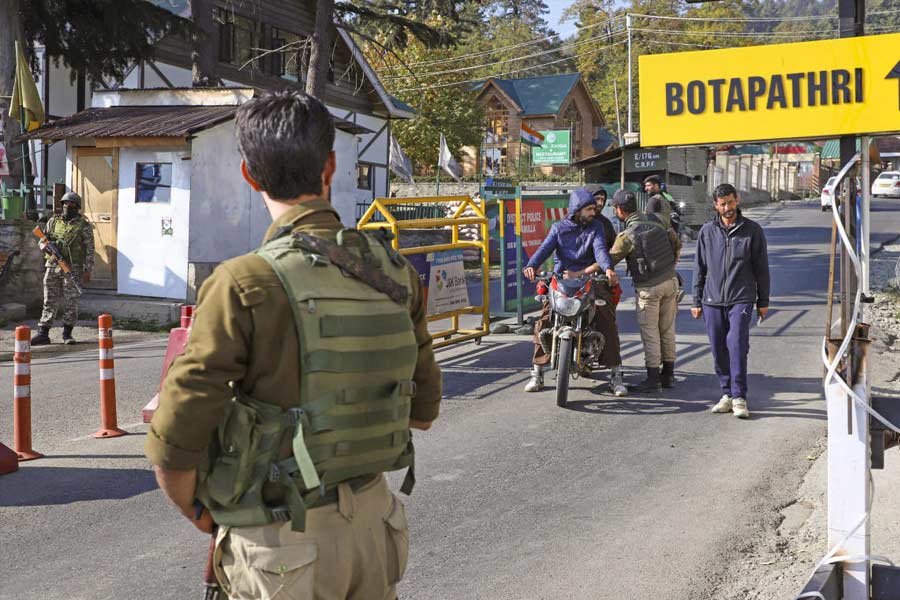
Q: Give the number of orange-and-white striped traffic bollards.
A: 2